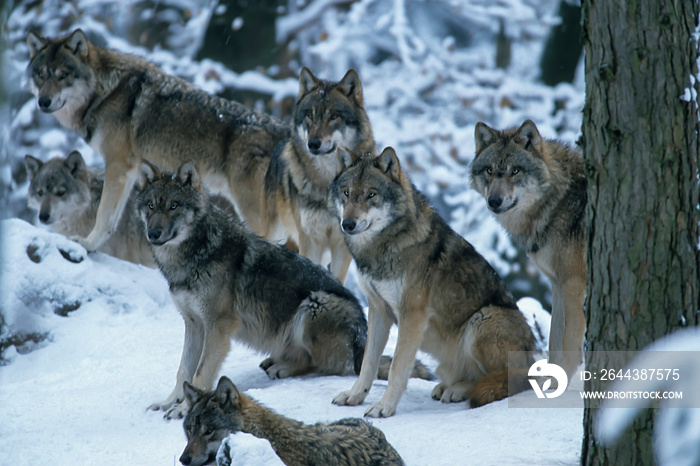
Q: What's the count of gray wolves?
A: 7